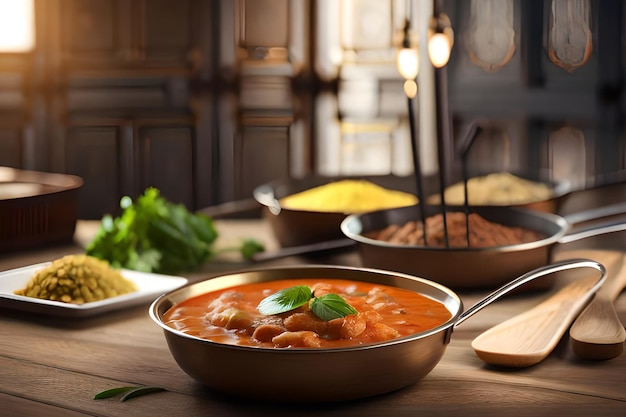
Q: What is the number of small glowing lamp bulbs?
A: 2